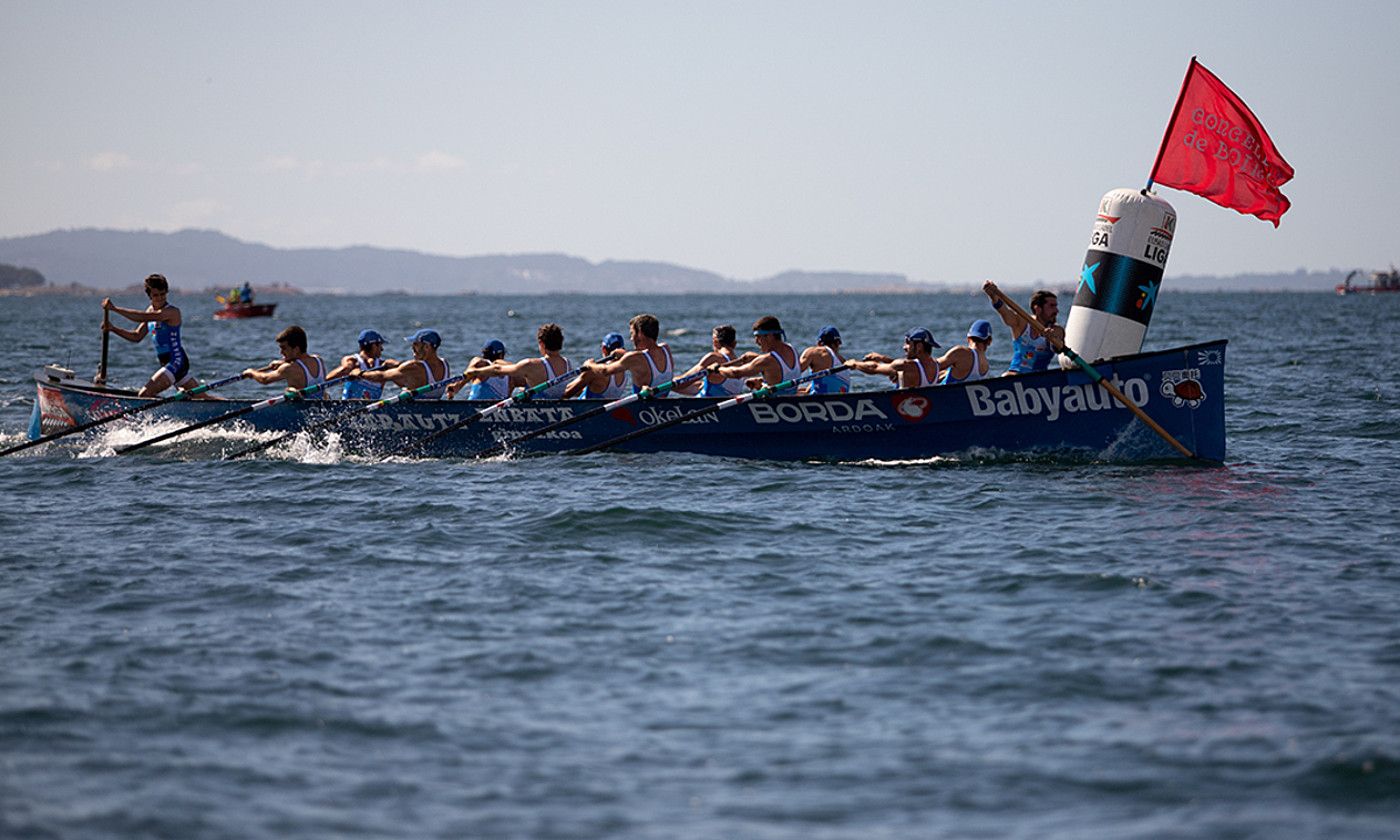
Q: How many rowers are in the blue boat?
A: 14